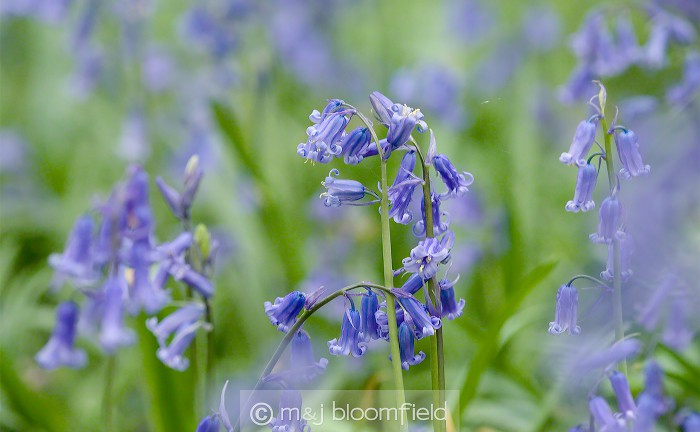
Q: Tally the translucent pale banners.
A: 1